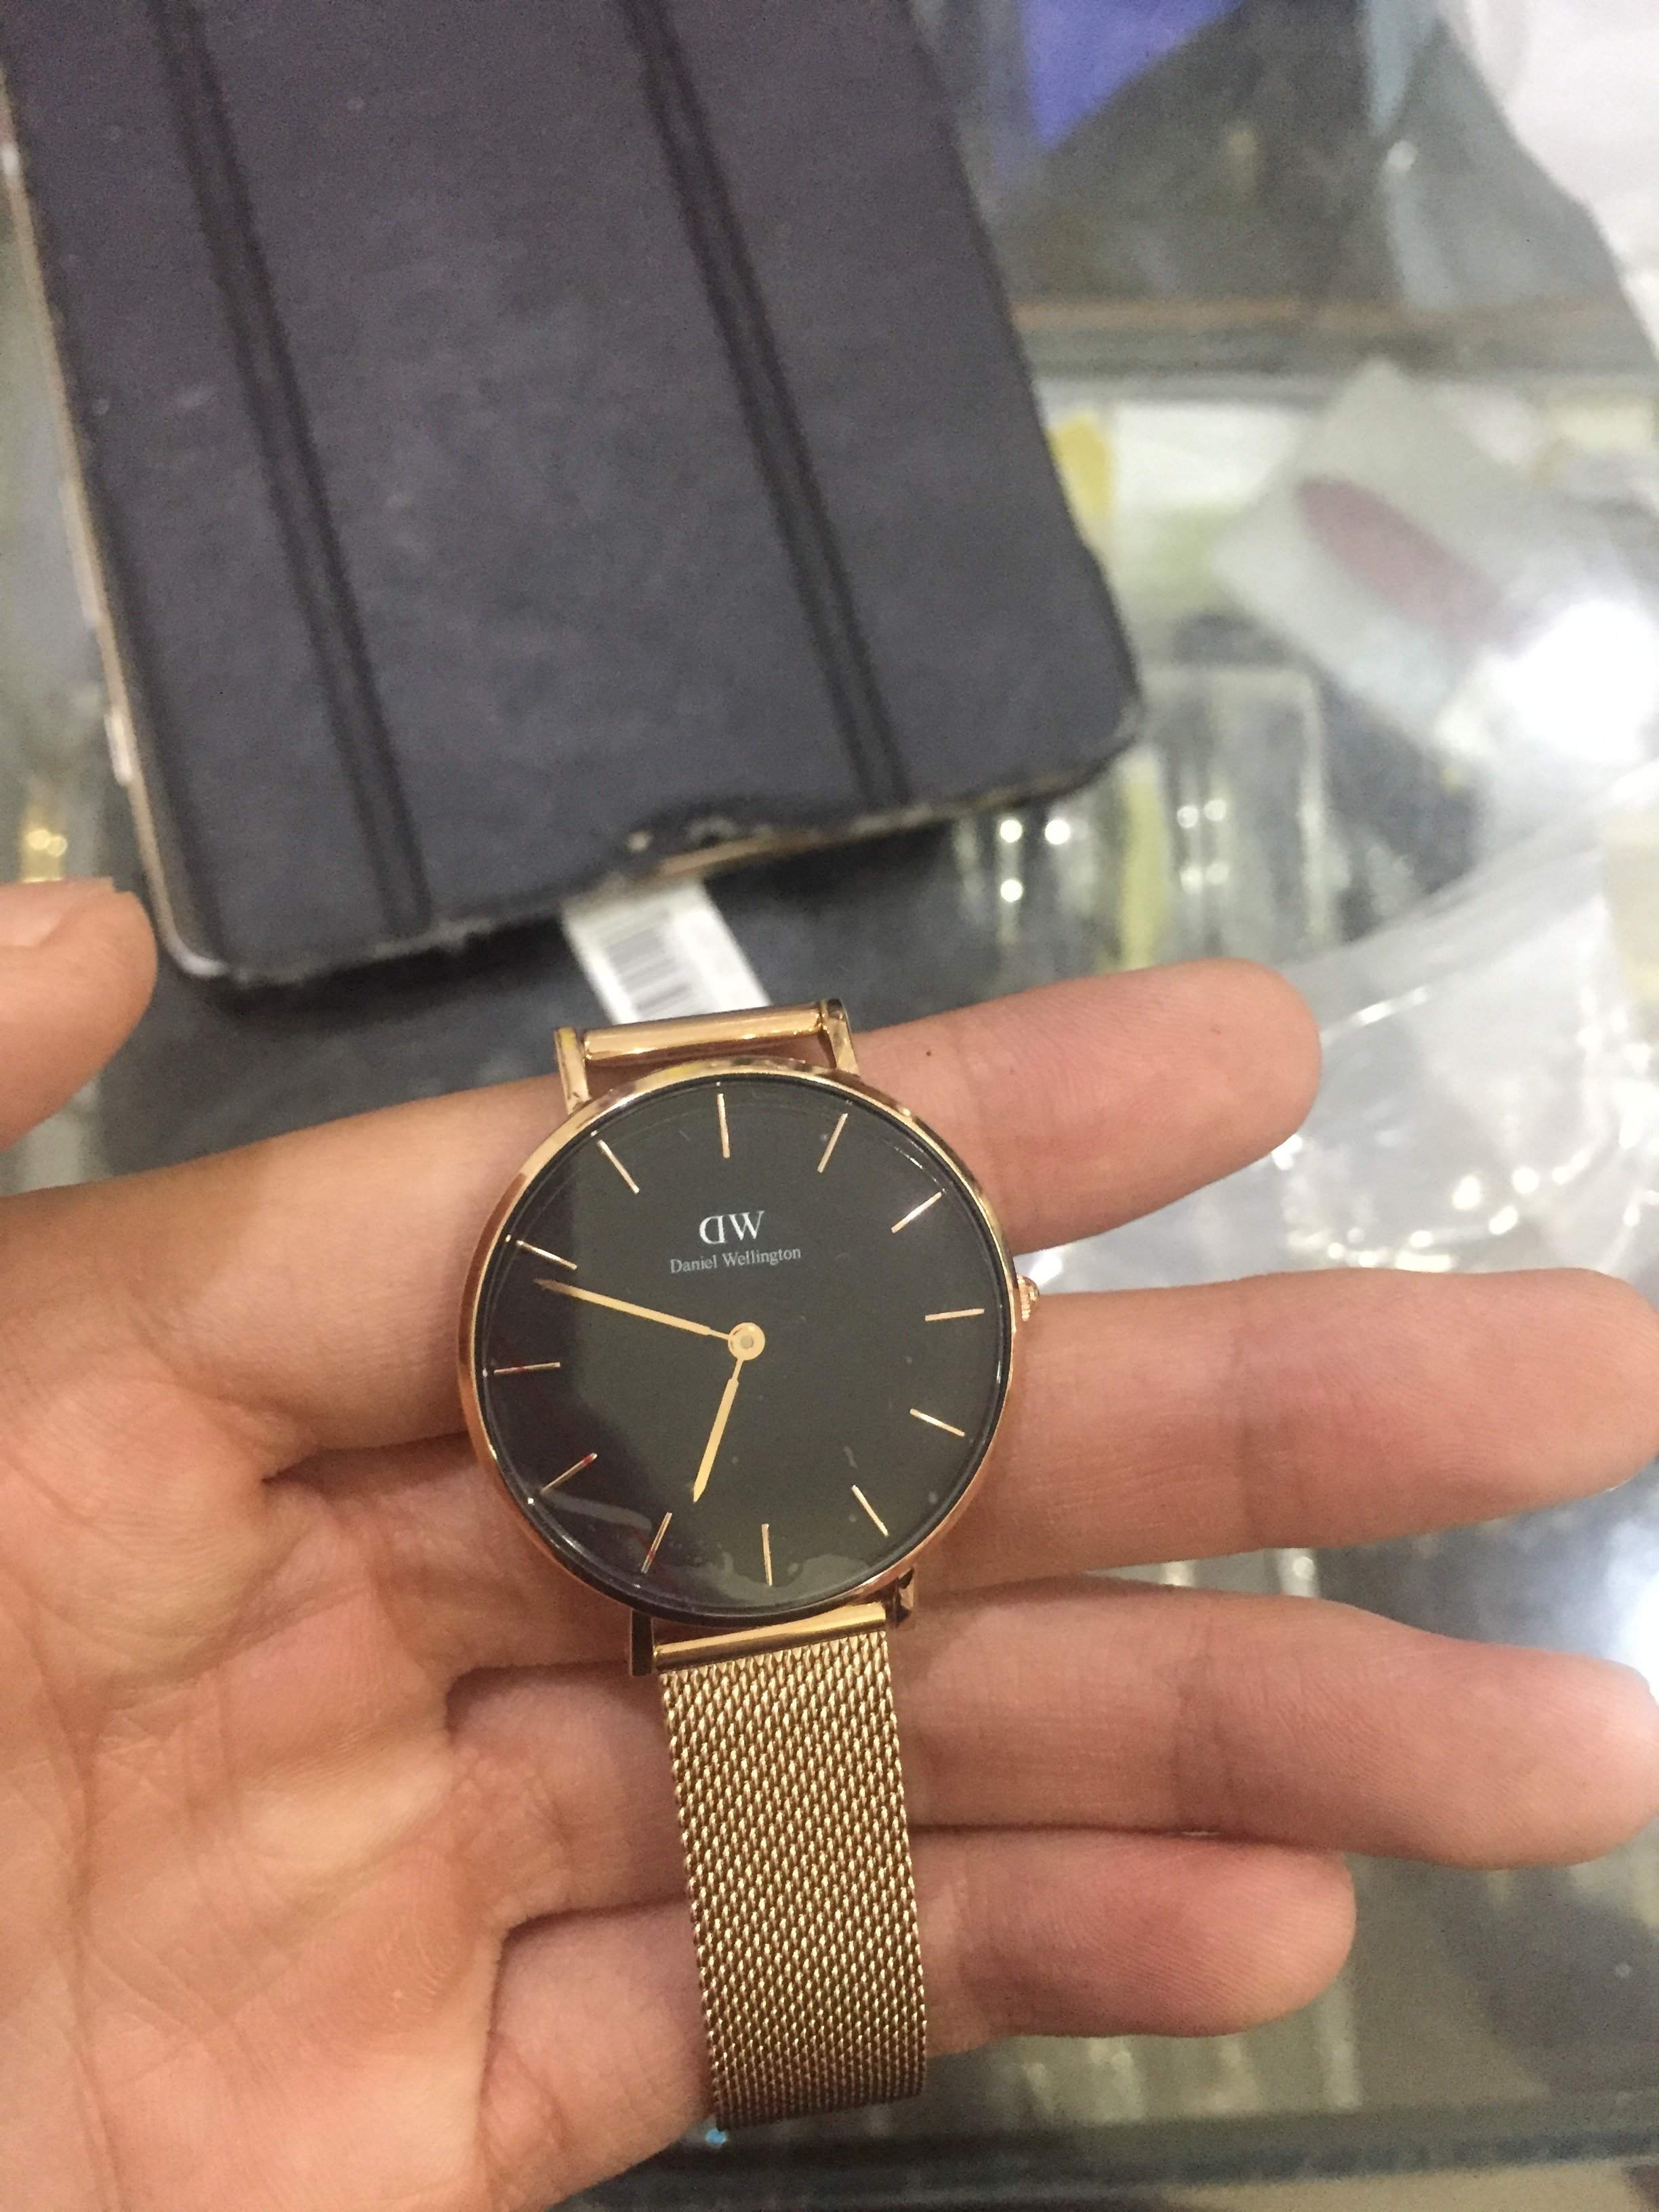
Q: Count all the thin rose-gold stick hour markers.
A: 12